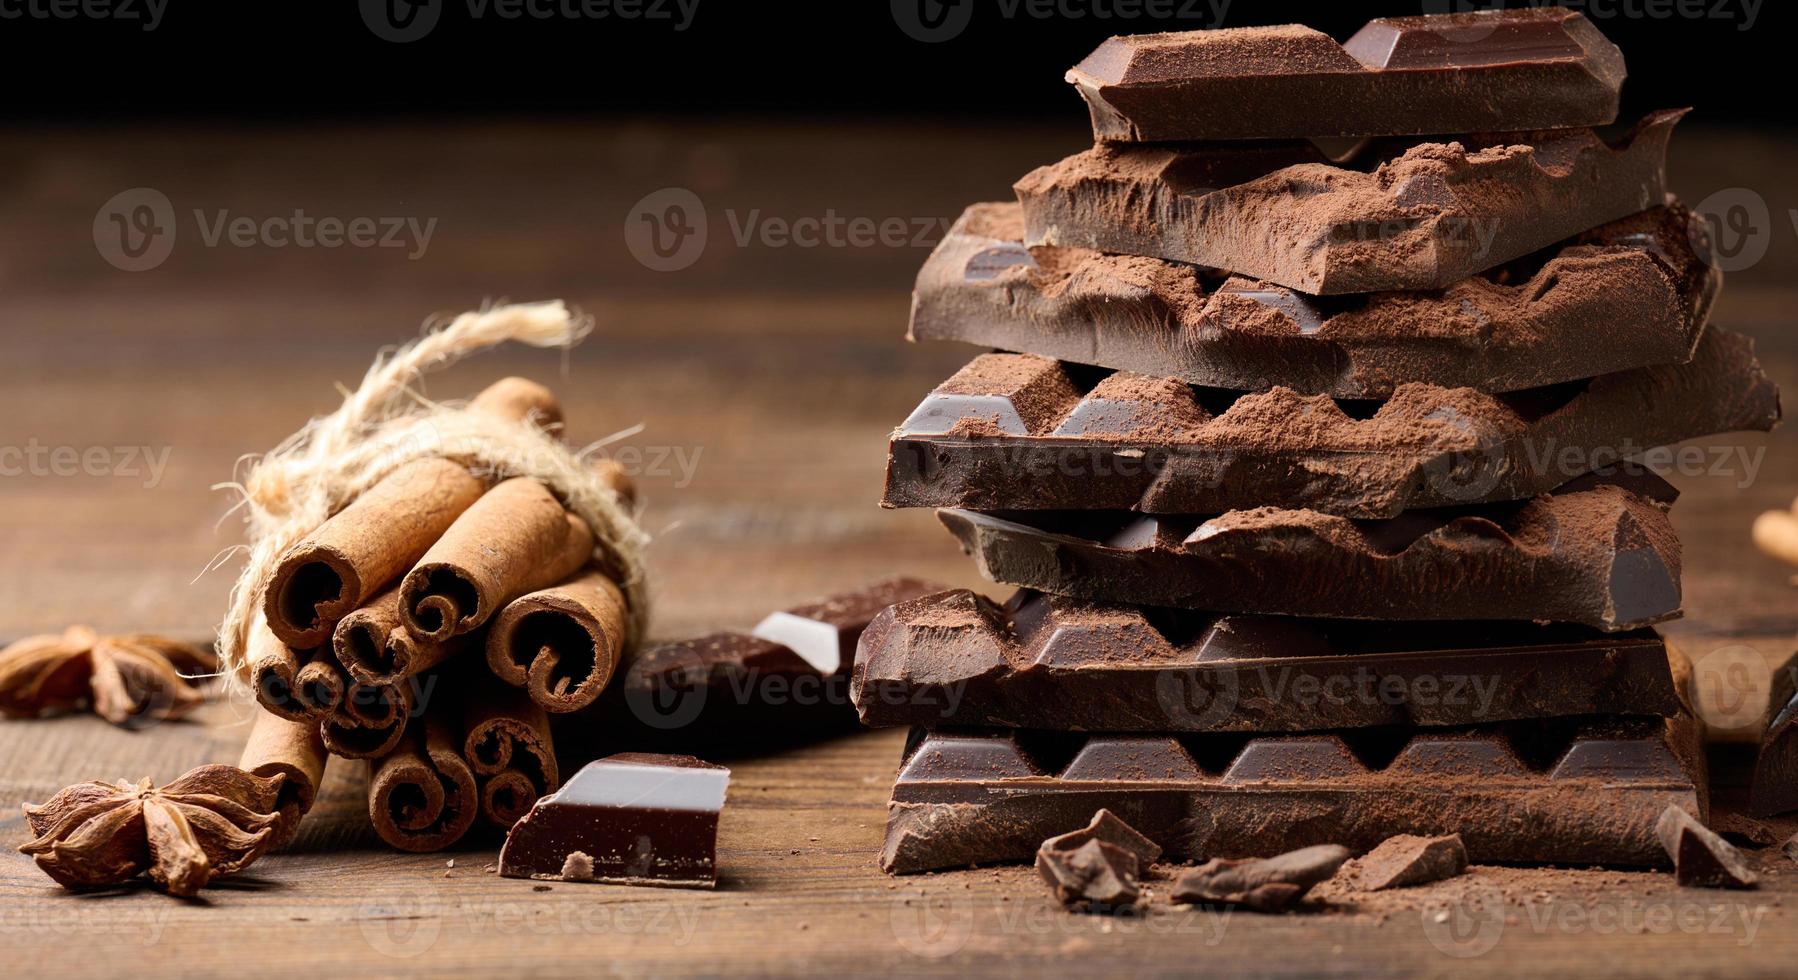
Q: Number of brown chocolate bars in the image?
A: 7